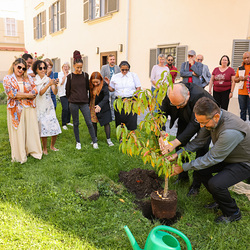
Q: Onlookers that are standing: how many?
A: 15